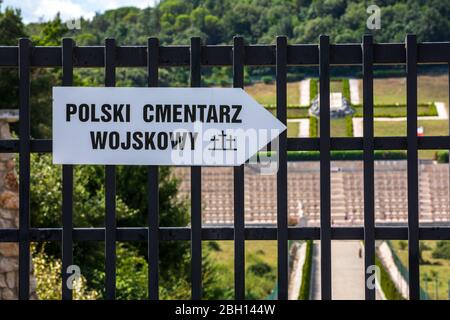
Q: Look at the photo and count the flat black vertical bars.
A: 10